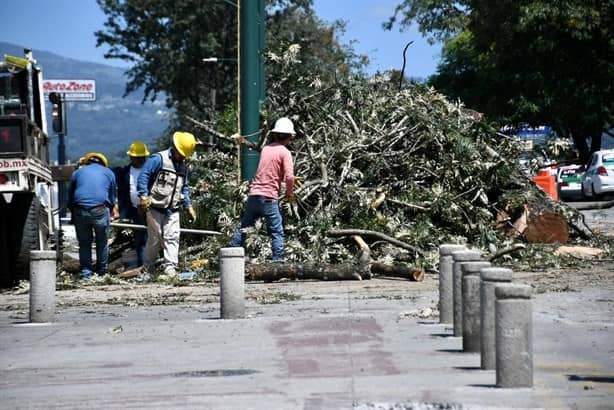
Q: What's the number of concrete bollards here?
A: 7